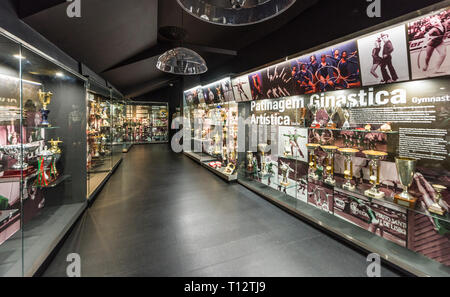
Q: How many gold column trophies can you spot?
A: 4